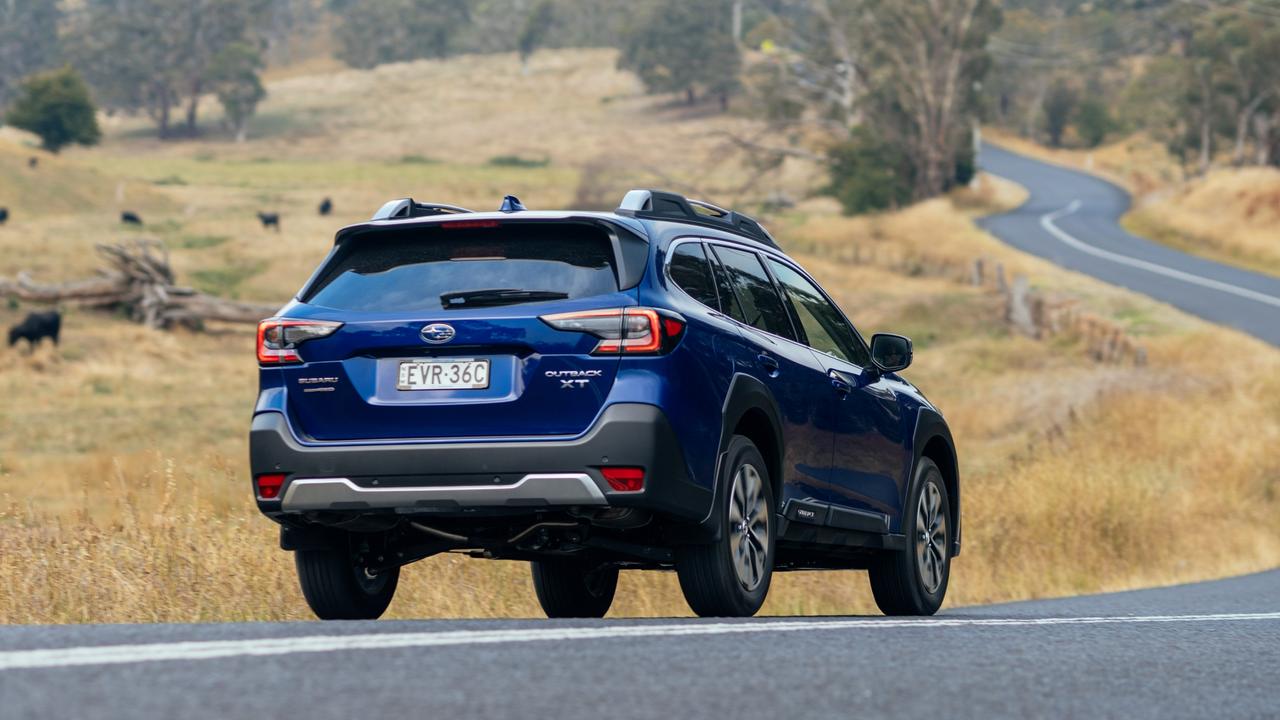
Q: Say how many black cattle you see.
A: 6